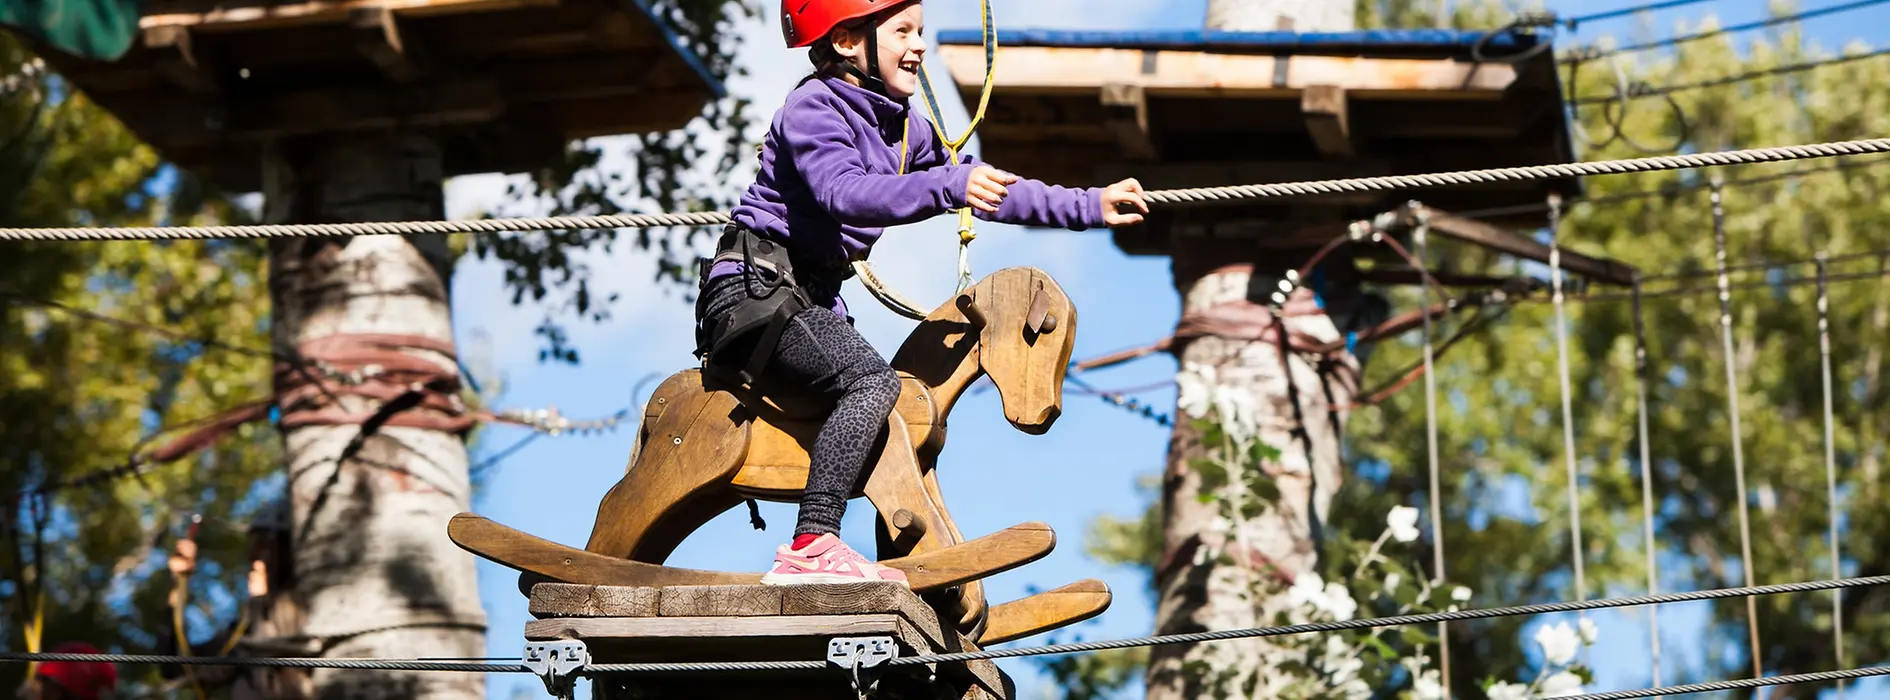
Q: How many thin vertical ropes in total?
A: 5